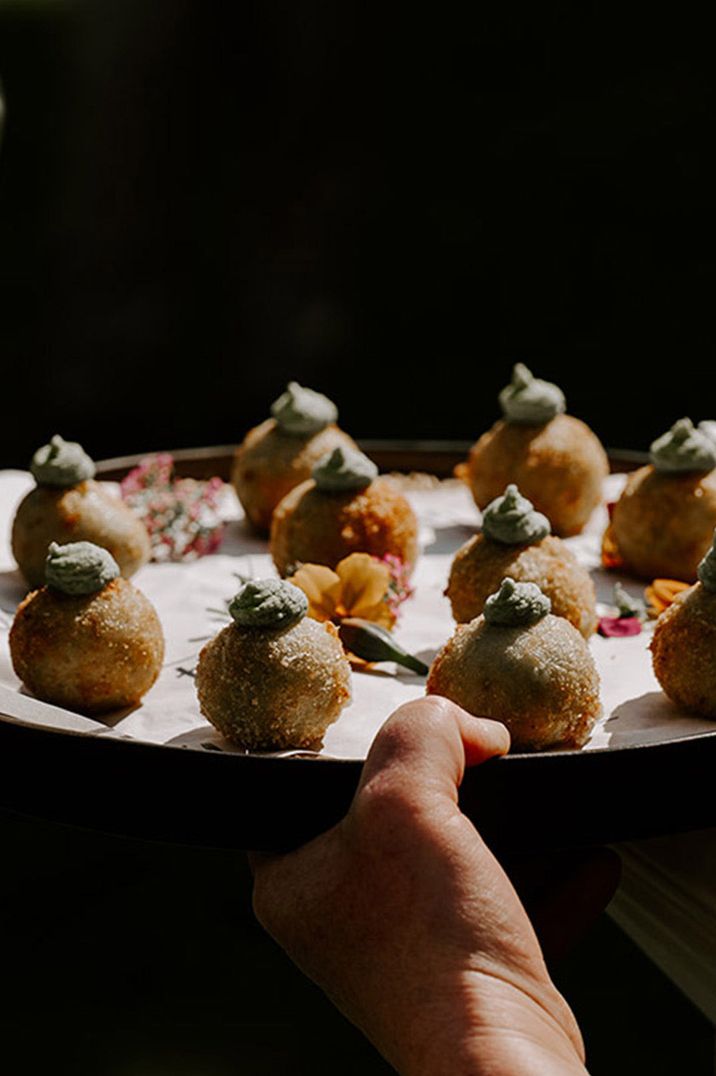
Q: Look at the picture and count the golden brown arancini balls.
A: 10